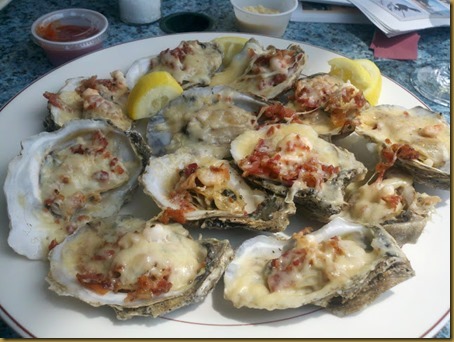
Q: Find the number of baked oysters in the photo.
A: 12